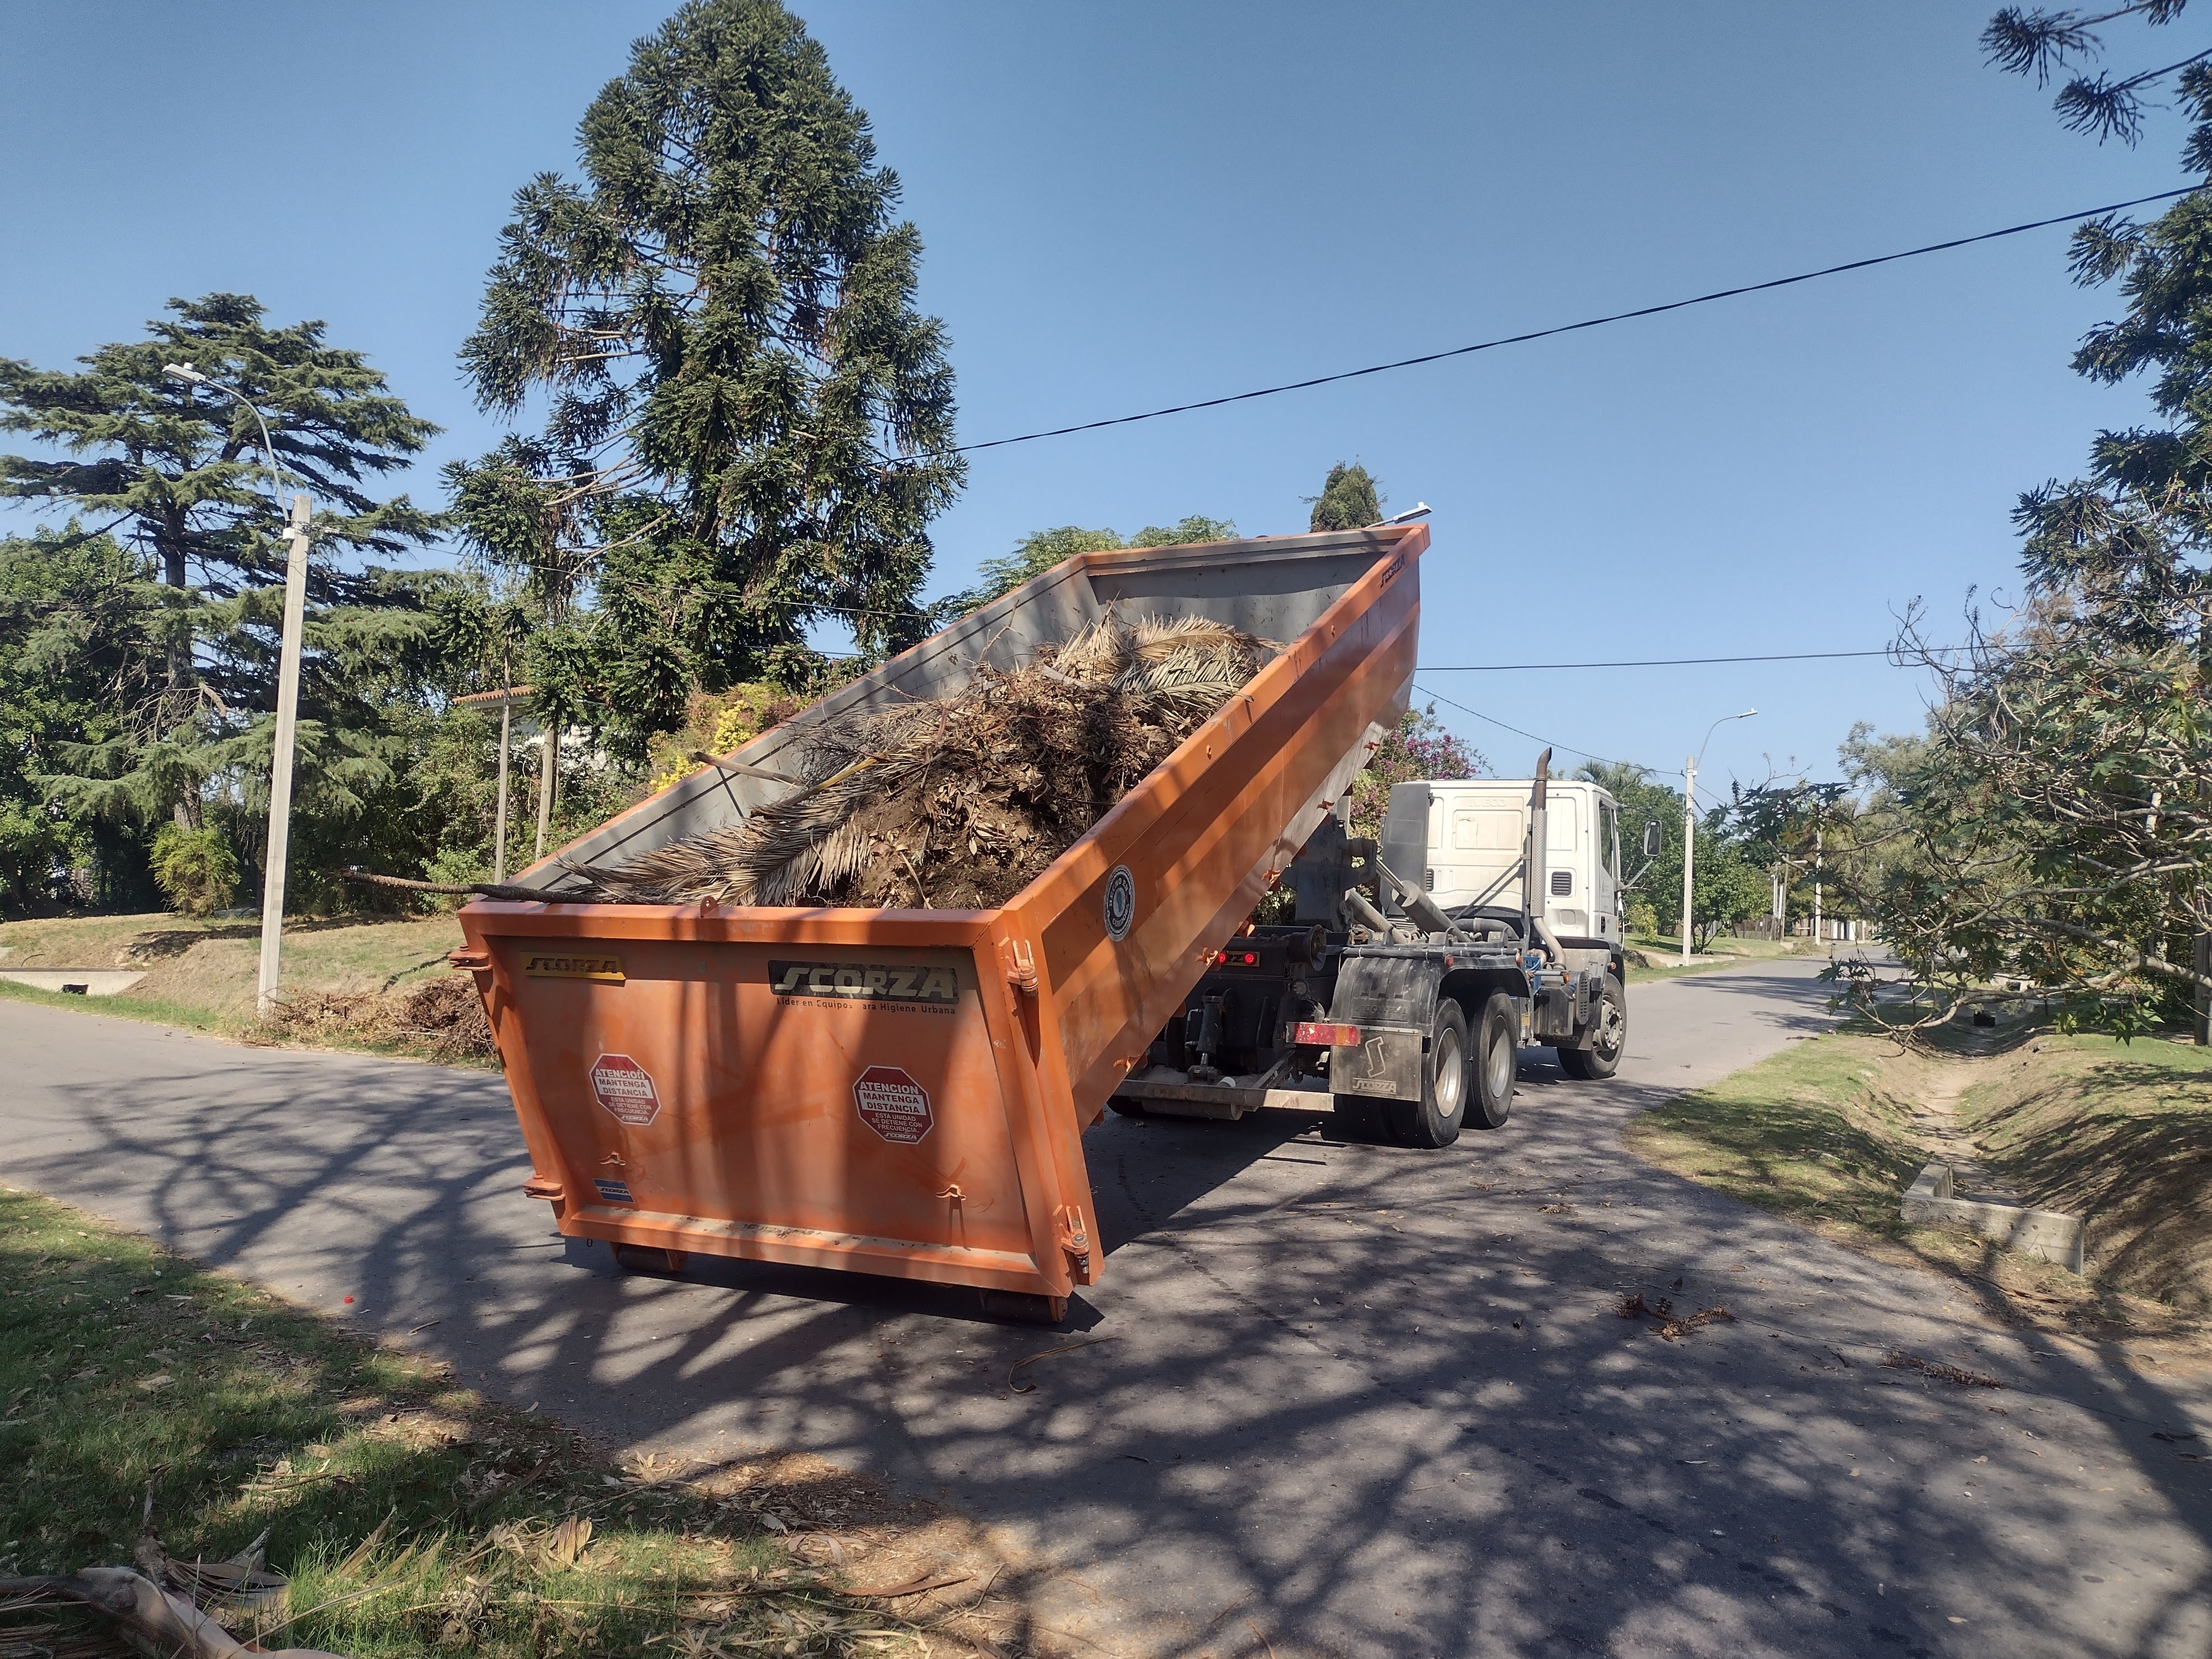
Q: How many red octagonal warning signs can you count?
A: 2